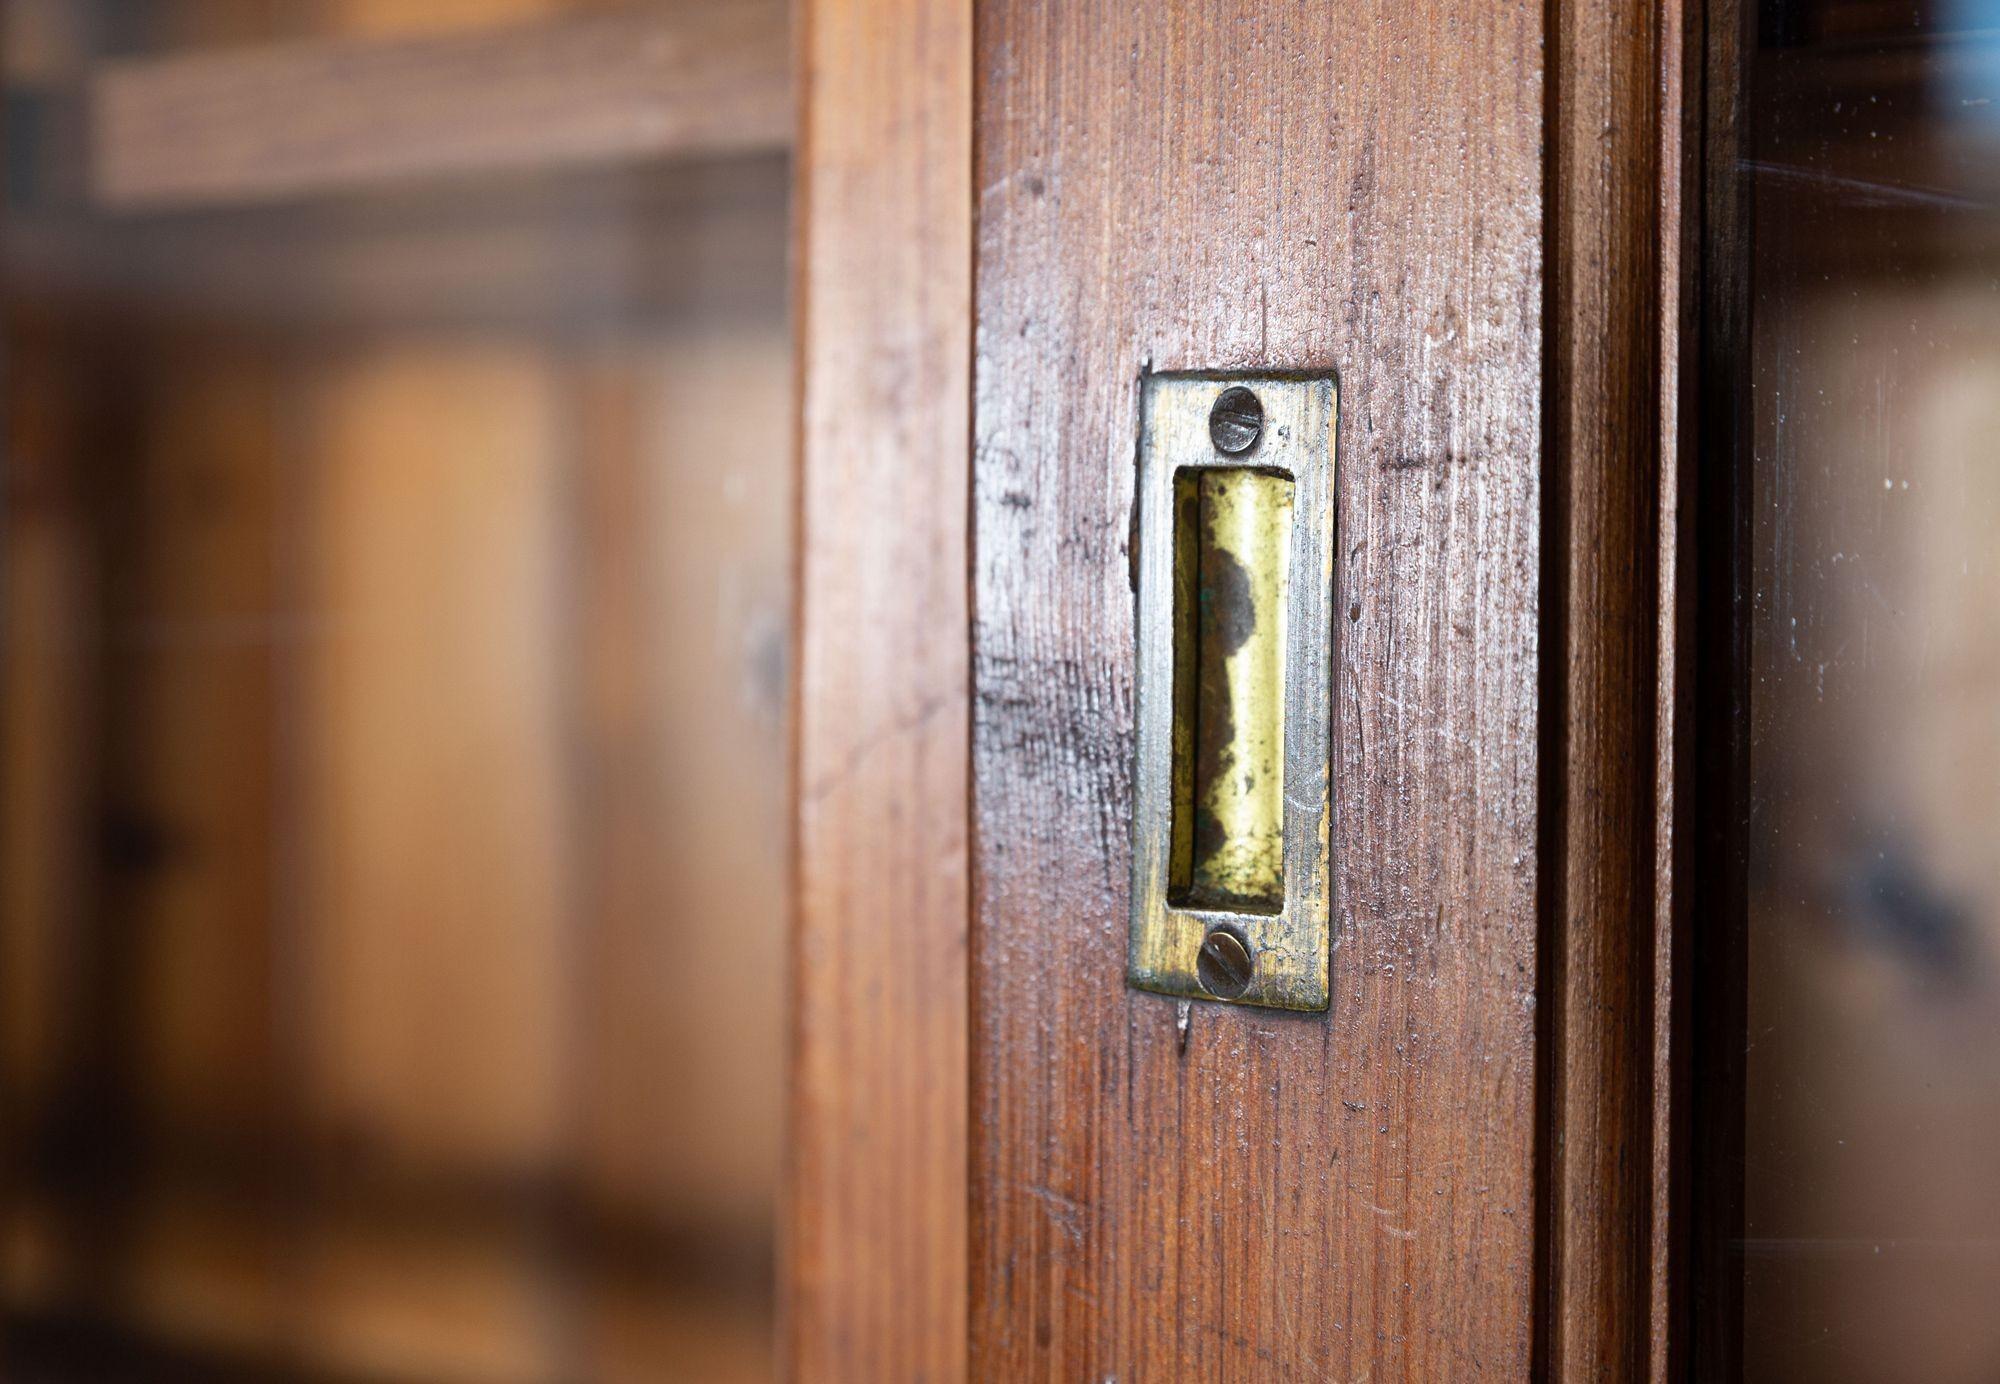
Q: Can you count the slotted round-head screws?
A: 2